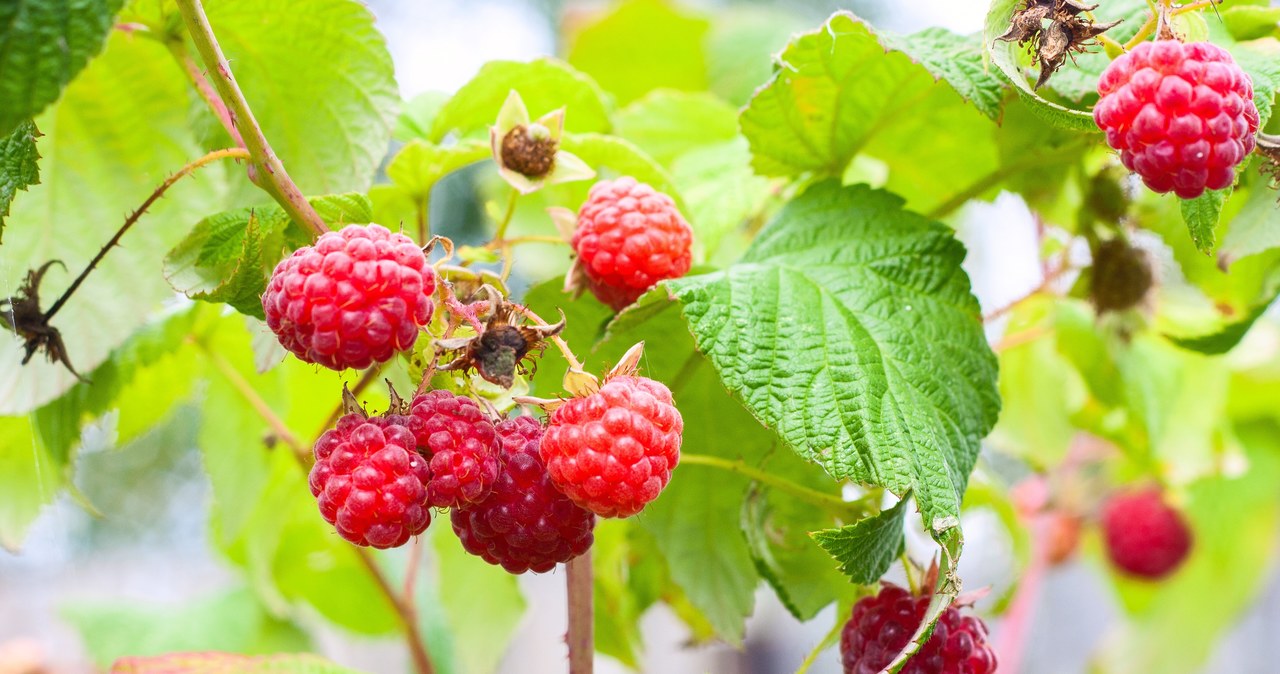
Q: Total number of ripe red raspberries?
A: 9